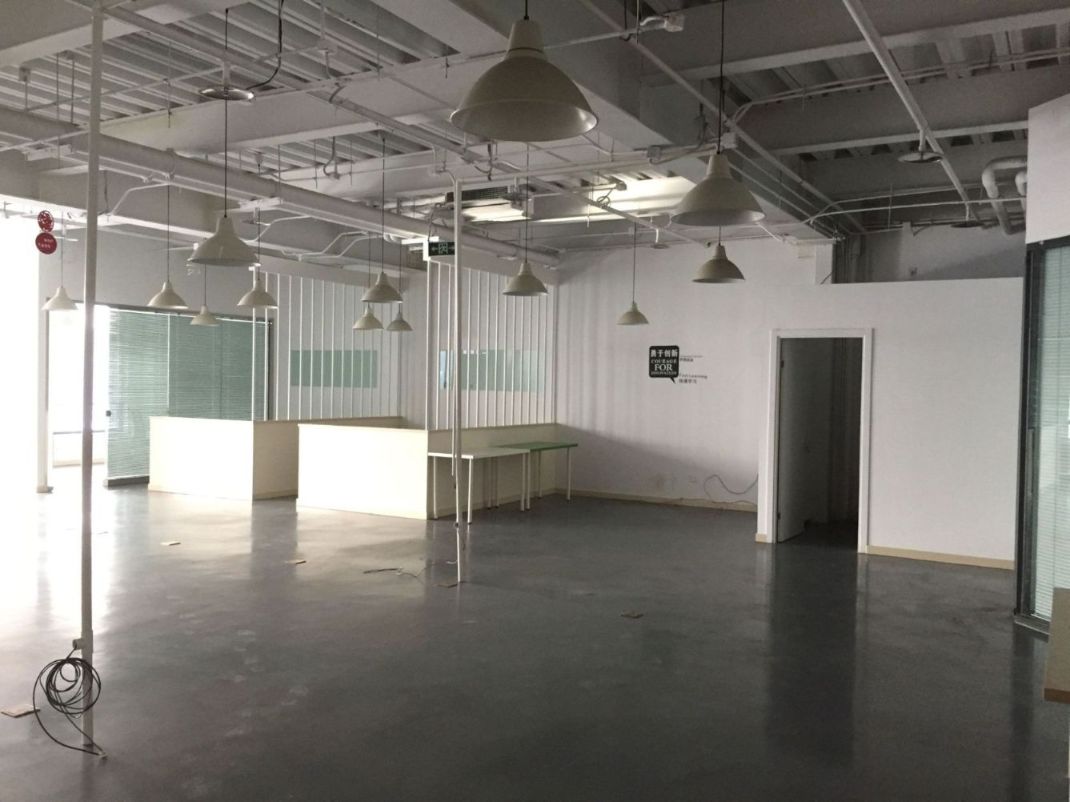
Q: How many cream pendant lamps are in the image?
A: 13